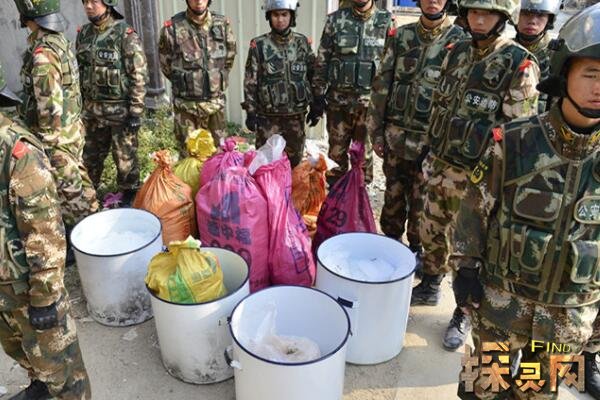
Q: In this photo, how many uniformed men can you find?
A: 10